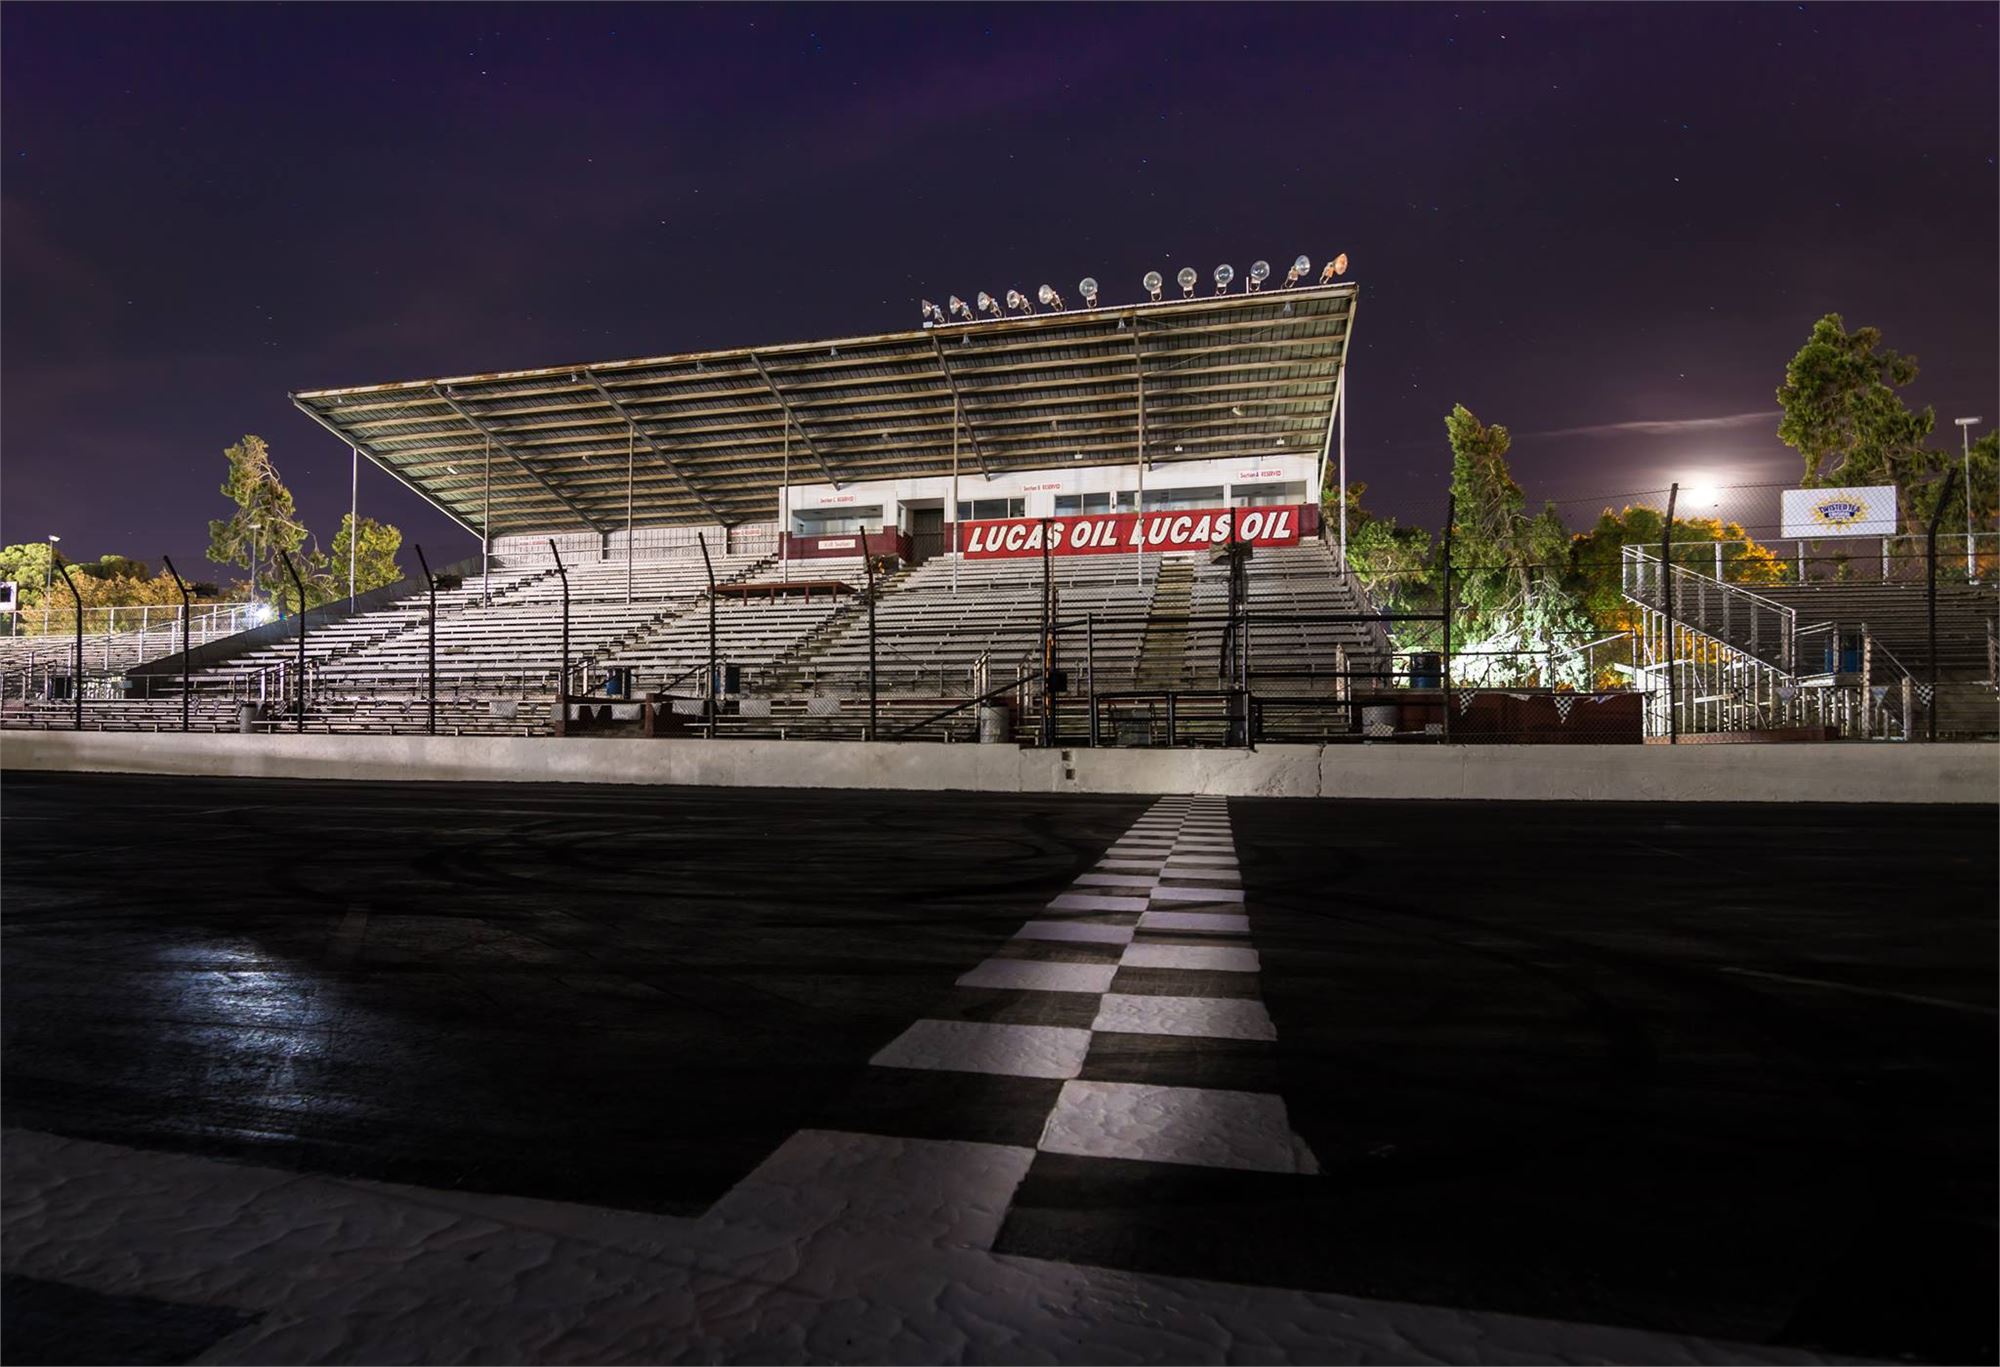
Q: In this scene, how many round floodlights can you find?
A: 12